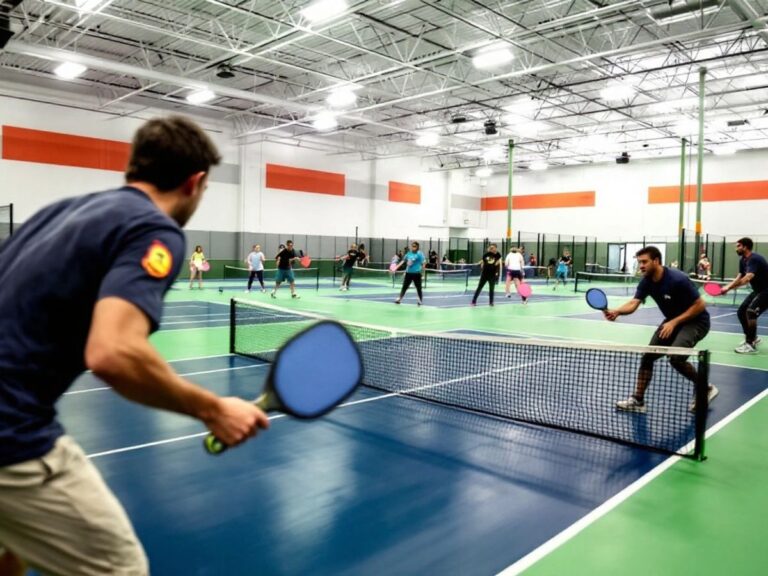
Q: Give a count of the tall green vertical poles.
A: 3